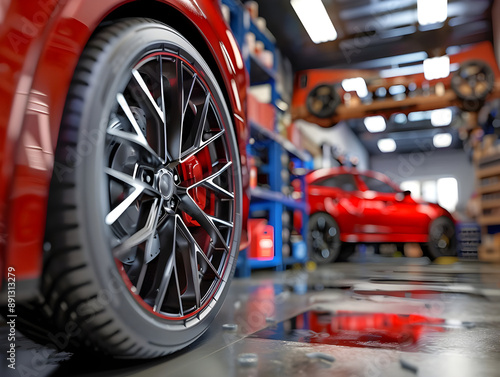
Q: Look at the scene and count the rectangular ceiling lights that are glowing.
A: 8